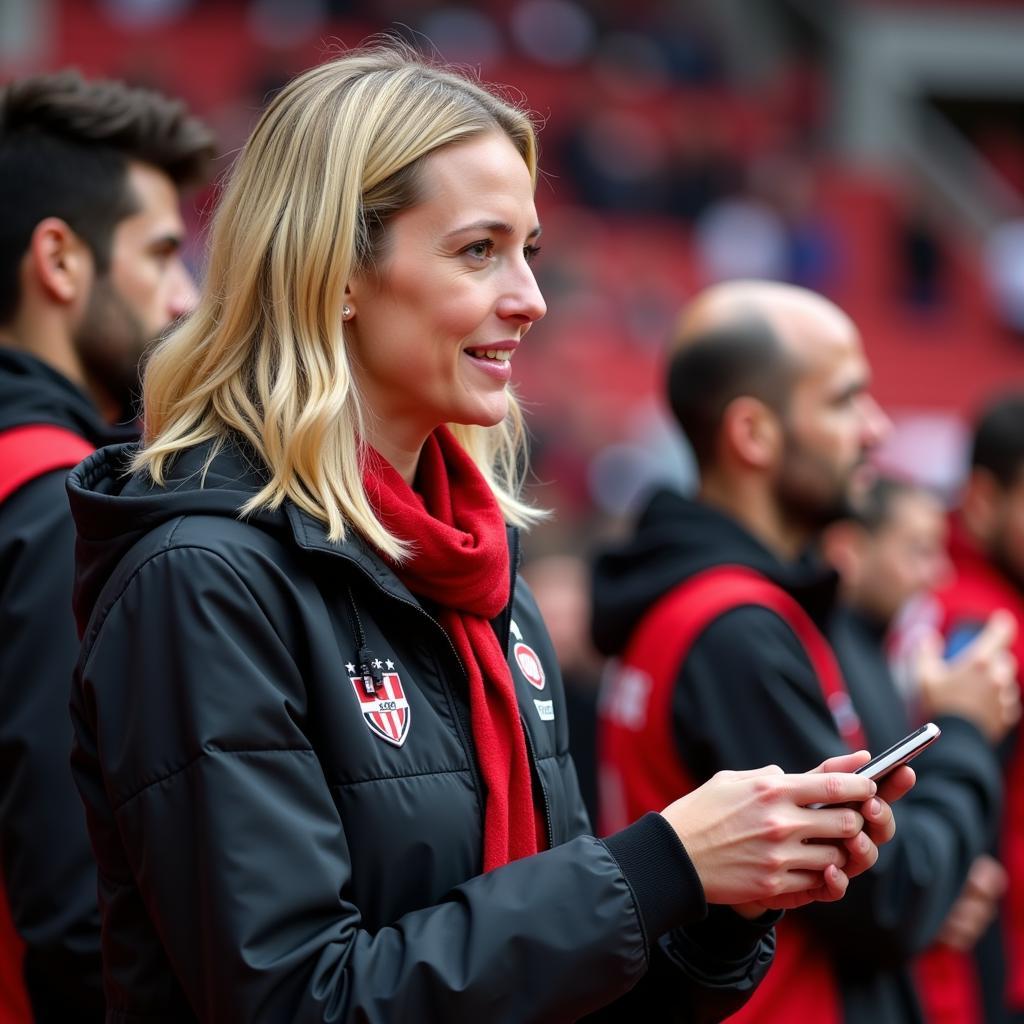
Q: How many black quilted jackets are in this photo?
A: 1